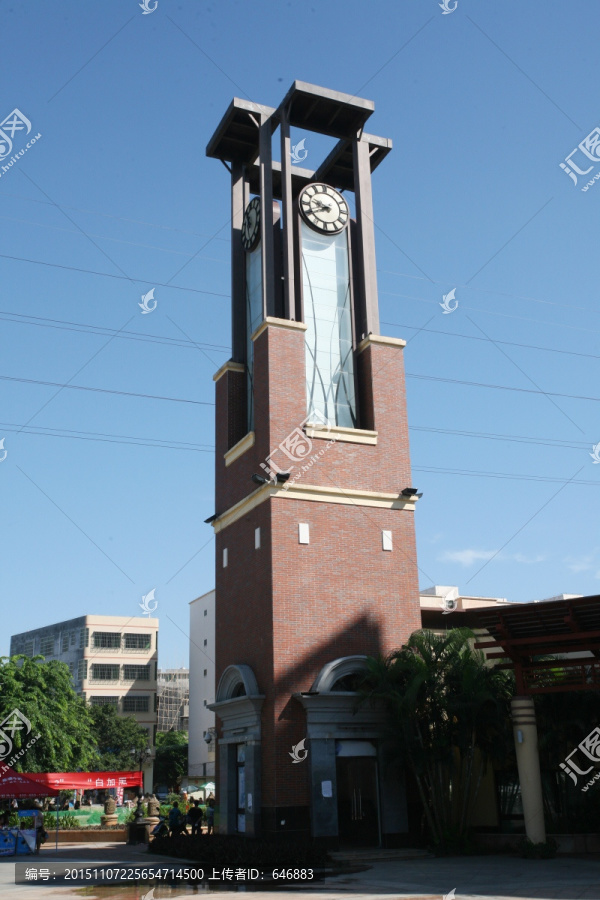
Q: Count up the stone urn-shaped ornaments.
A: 2